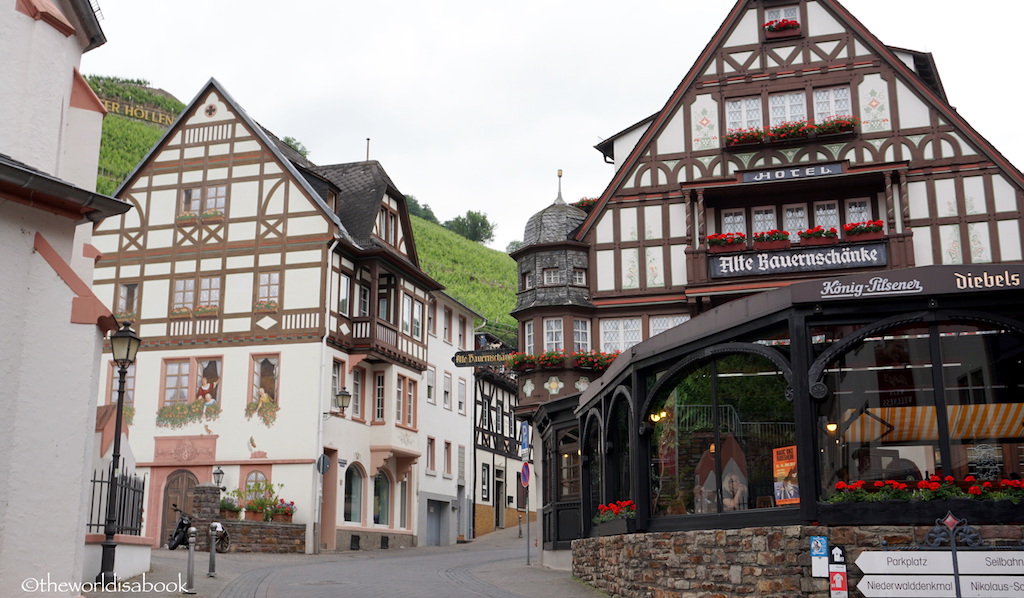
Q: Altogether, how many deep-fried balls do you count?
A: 0